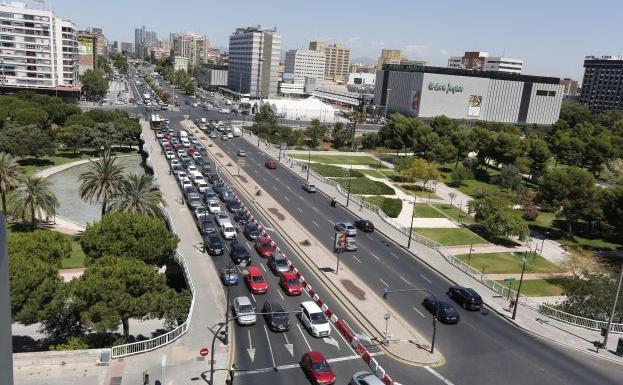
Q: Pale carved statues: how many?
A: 0